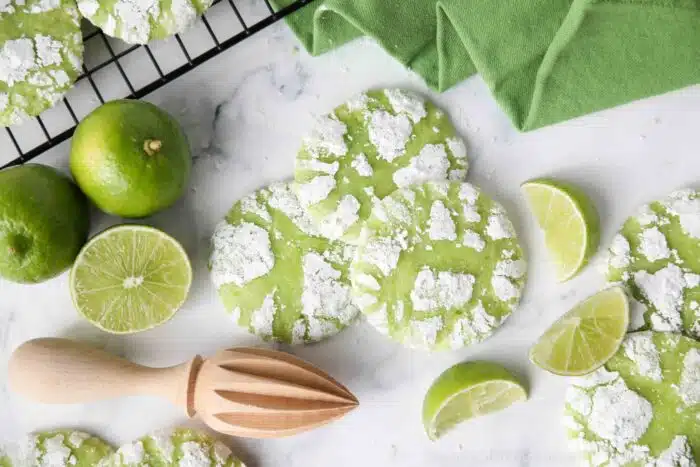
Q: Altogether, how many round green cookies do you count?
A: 9